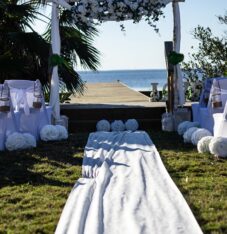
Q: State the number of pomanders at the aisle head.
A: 3